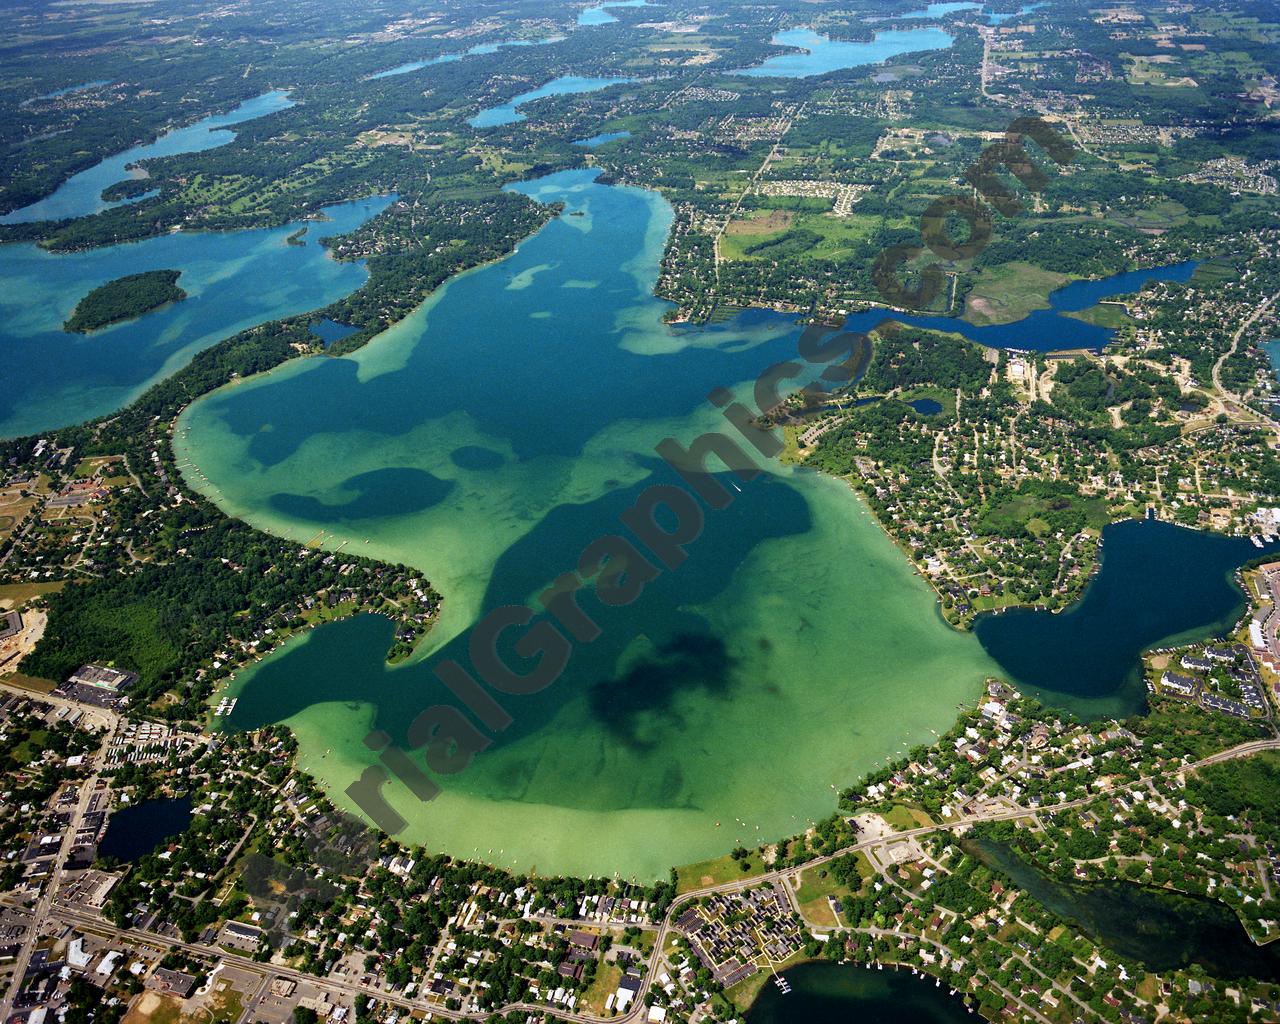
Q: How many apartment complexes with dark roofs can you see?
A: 2